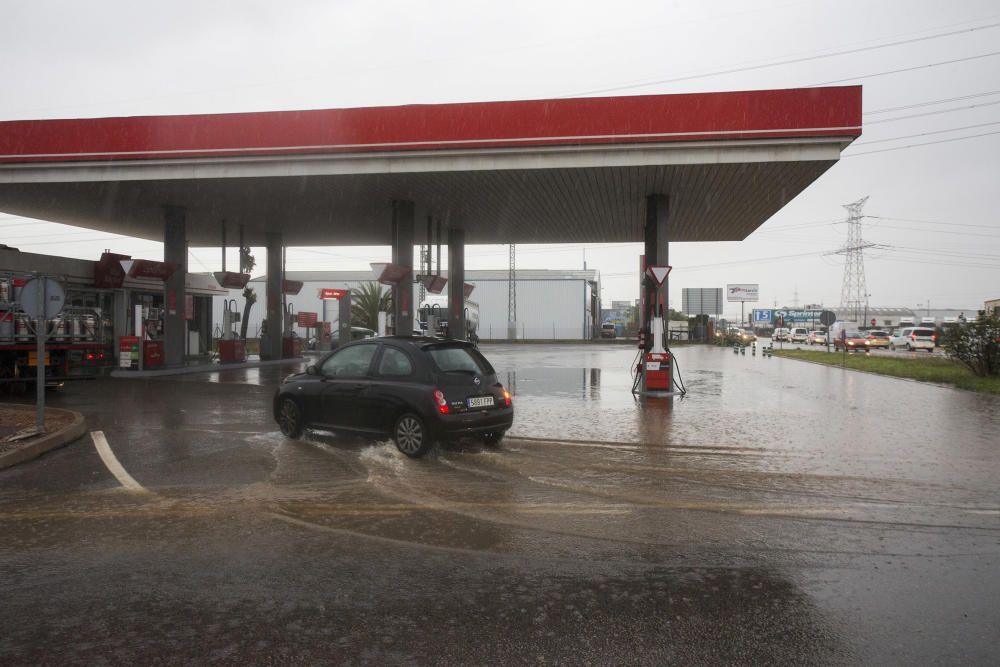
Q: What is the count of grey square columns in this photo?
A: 5